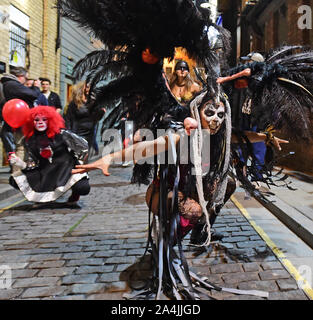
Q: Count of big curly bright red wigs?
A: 1